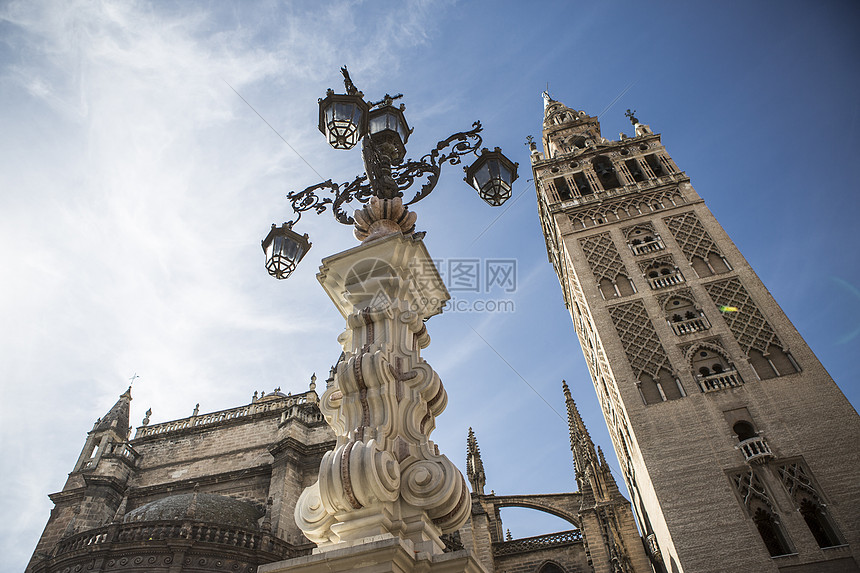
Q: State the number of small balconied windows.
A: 5